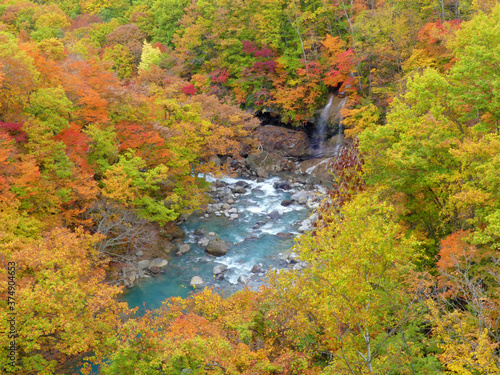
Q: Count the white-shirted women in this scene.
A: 0